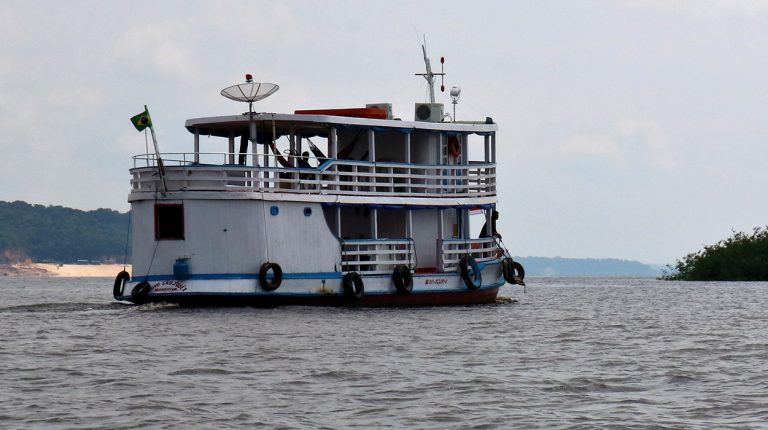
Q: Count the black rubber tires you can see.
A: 8